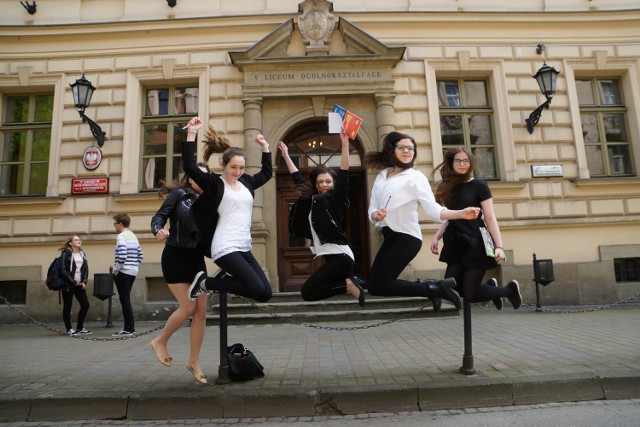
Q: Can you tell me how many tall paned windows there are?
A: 4